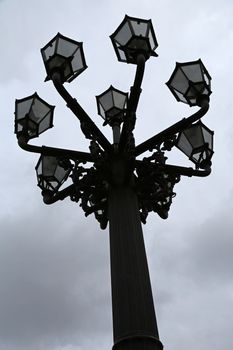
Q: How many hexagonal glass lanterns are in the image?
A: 7